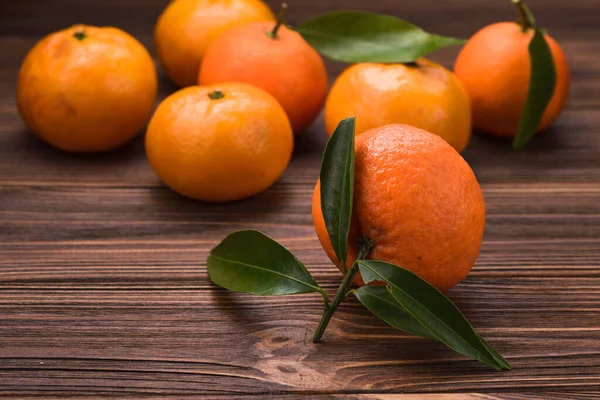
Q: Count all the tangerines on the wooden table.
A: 7